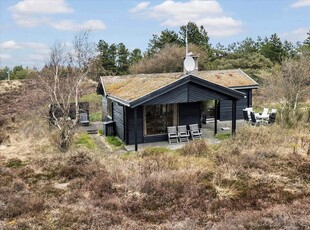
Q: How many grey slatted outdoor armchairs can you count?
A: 3